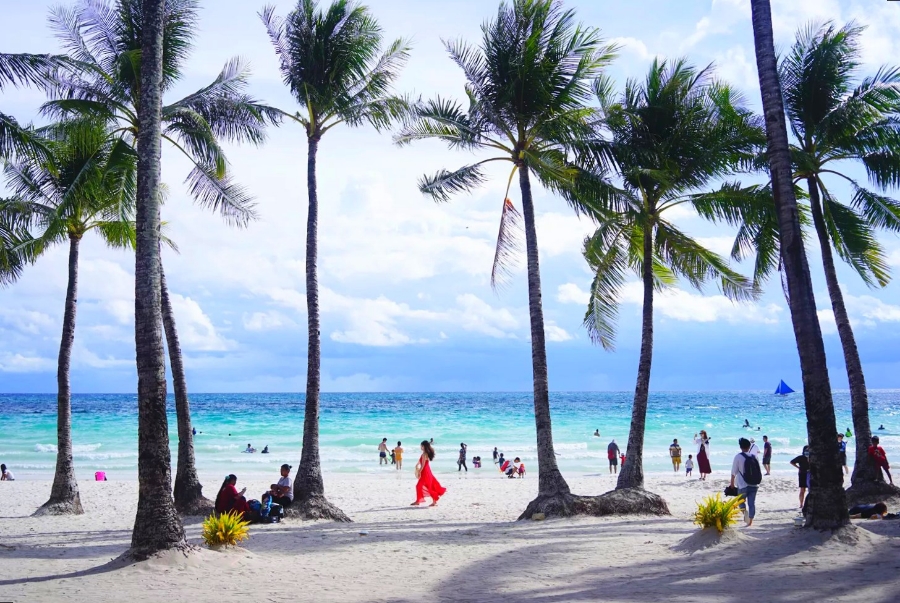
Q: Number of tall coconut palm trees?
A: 8